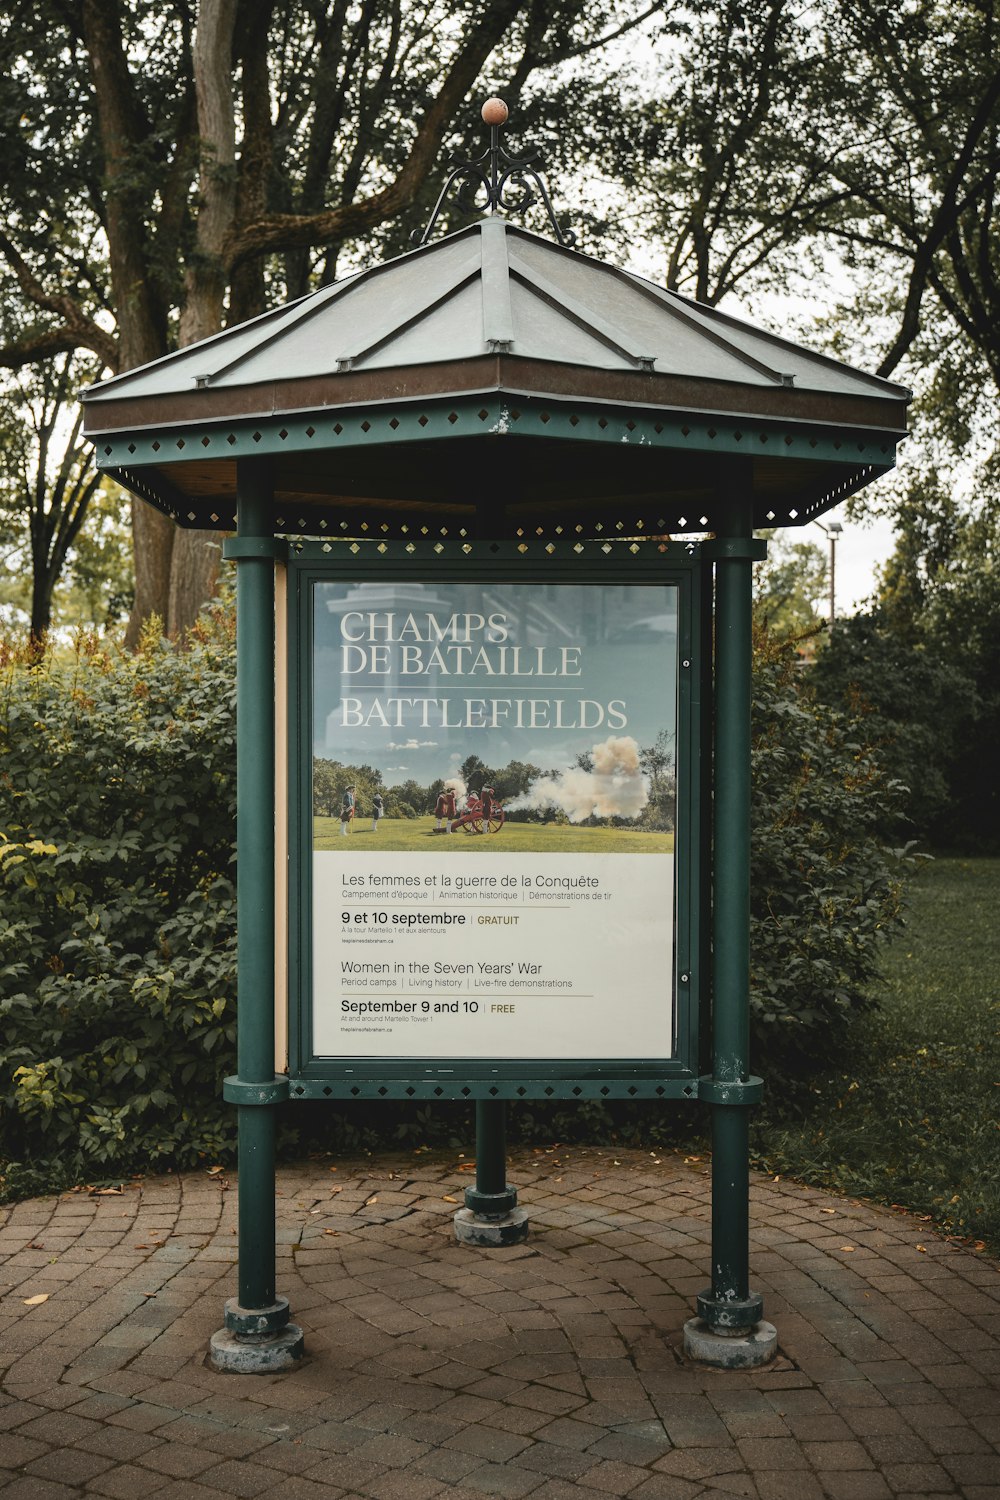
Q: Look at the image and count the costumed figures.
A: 6